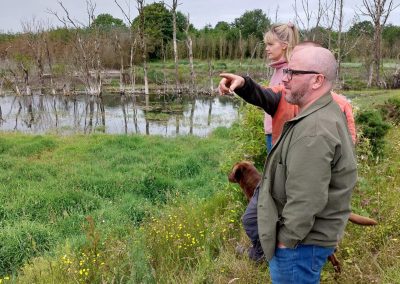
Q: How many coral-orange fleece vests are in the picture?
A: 1